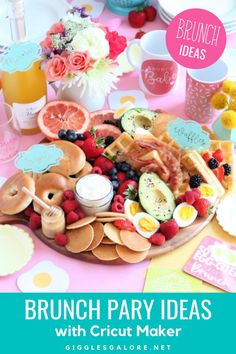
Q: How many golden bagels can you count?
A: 4